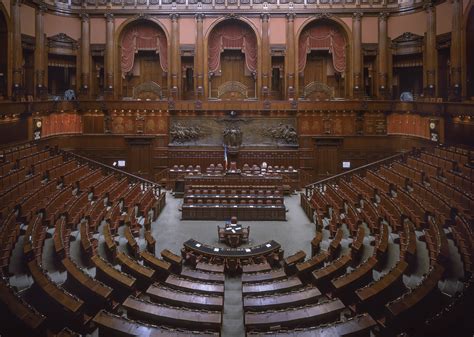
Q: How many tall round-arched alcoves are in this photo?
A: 3